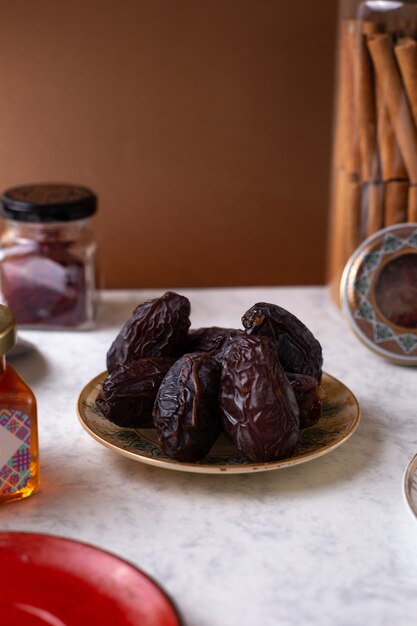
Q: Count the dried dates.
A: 7